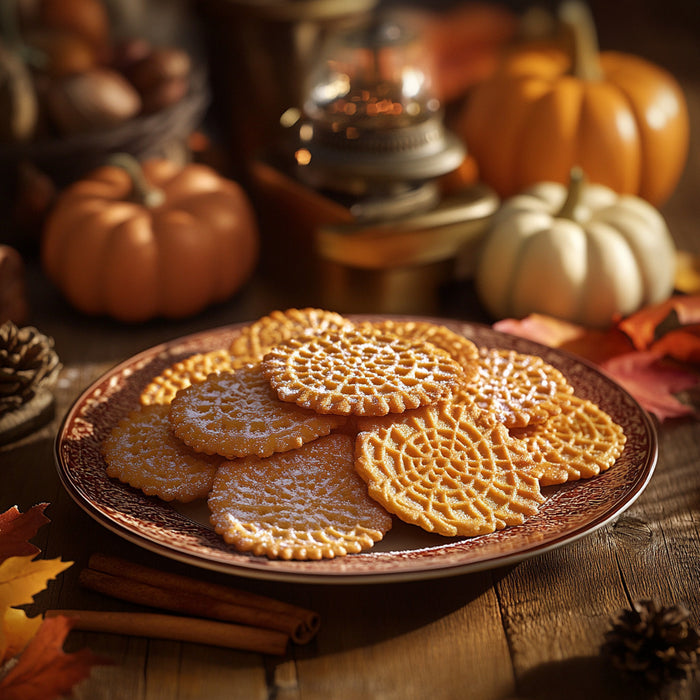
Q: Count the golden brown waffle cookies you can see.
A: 10